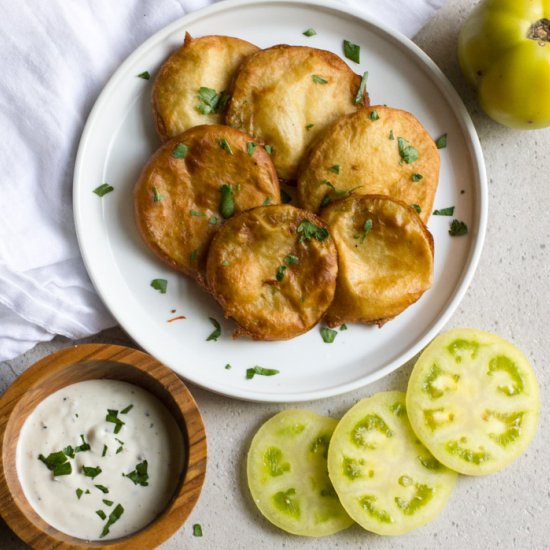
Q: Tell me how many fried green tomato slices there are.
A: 6